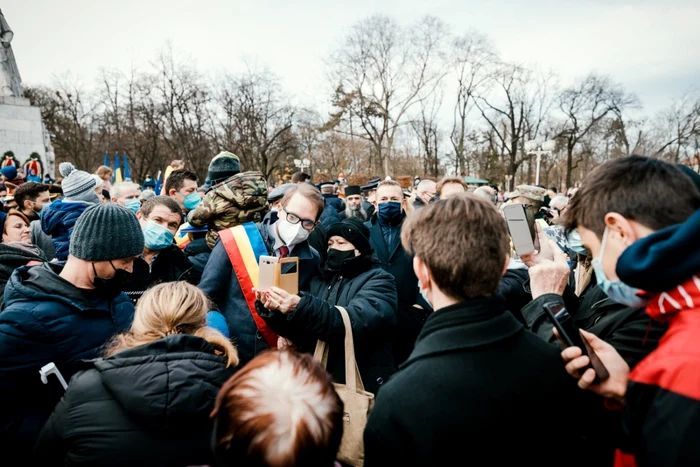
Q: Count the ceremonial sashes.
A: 1